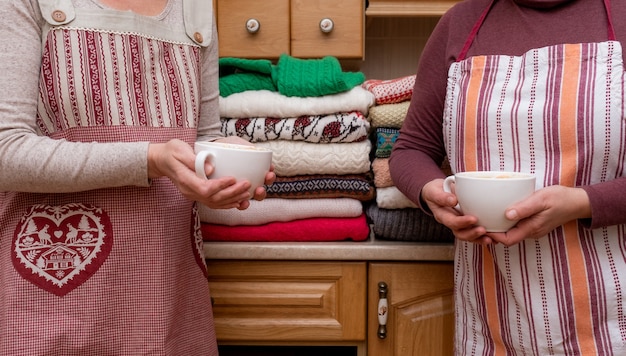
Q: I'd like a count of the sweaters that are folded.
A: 13